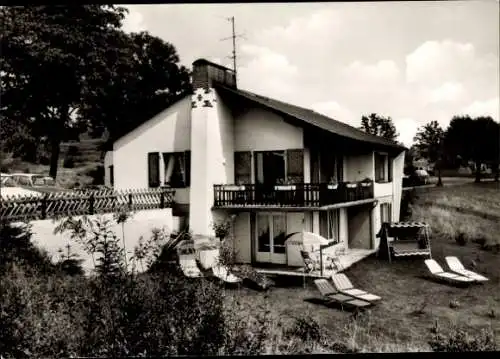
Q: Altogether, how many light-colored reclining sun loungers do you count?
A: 6